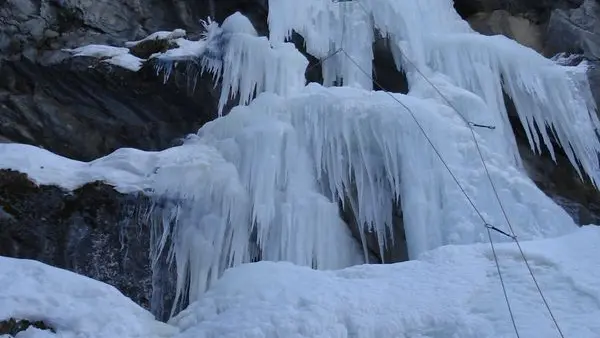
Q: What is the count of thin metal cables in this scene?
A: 2